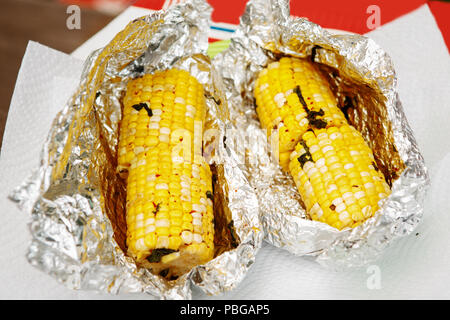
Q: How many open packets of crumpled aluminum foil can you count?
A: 2